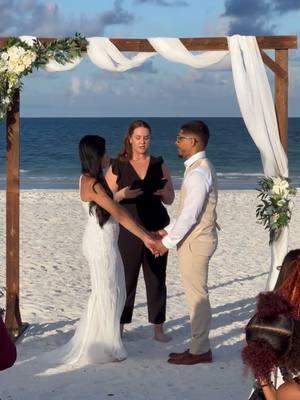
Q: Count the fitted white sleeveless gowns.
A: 1